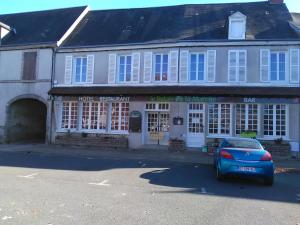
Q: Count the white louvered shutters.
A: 12